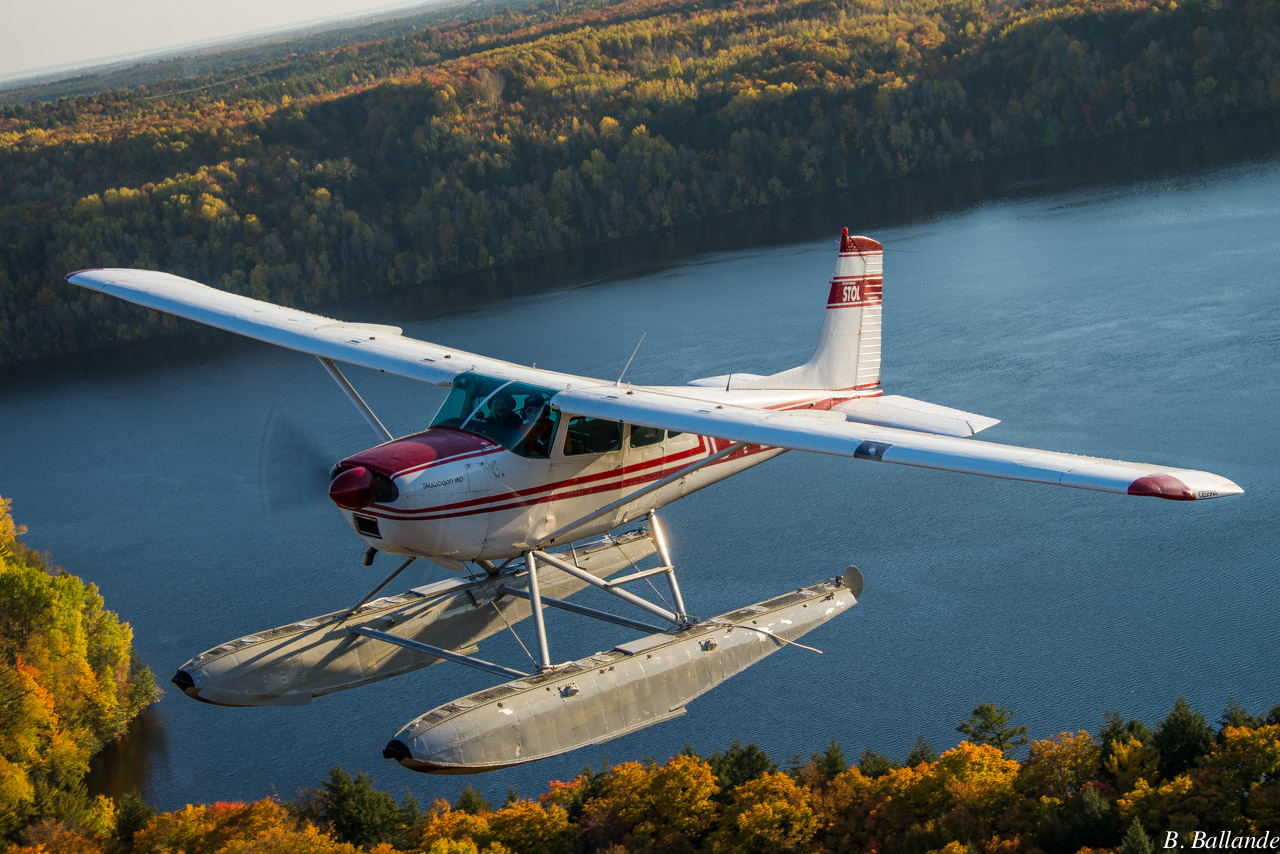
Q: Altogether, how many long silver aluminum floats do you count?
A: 2